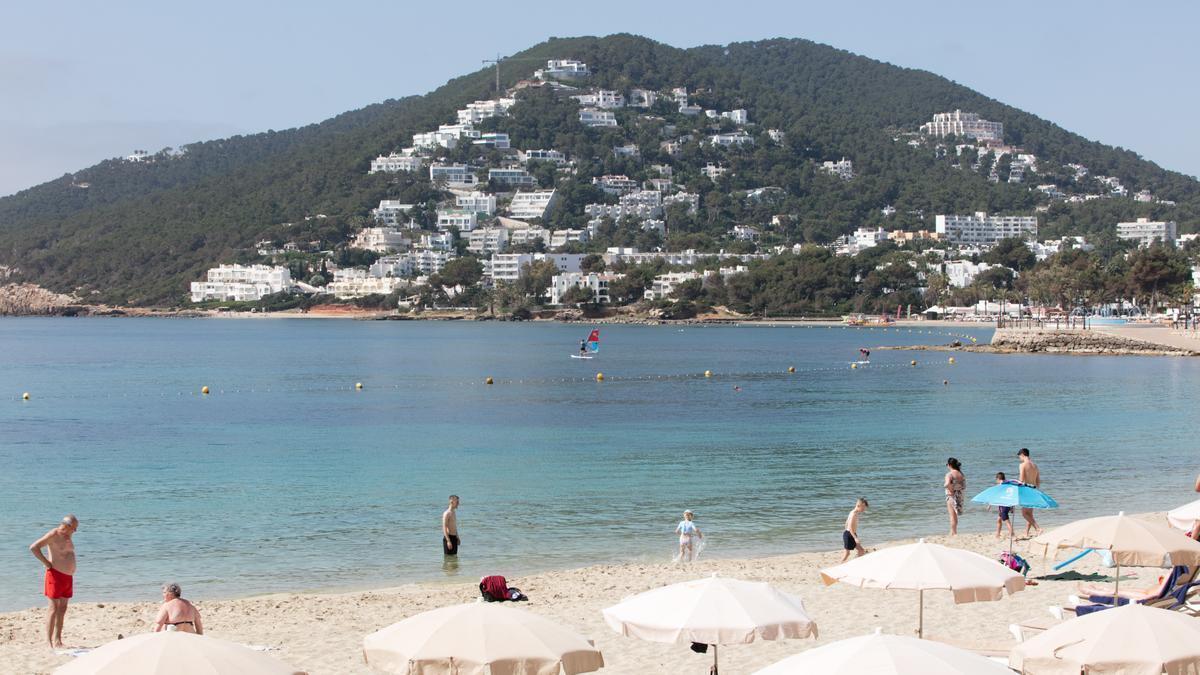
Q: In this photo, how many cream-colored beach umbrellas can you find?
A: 8